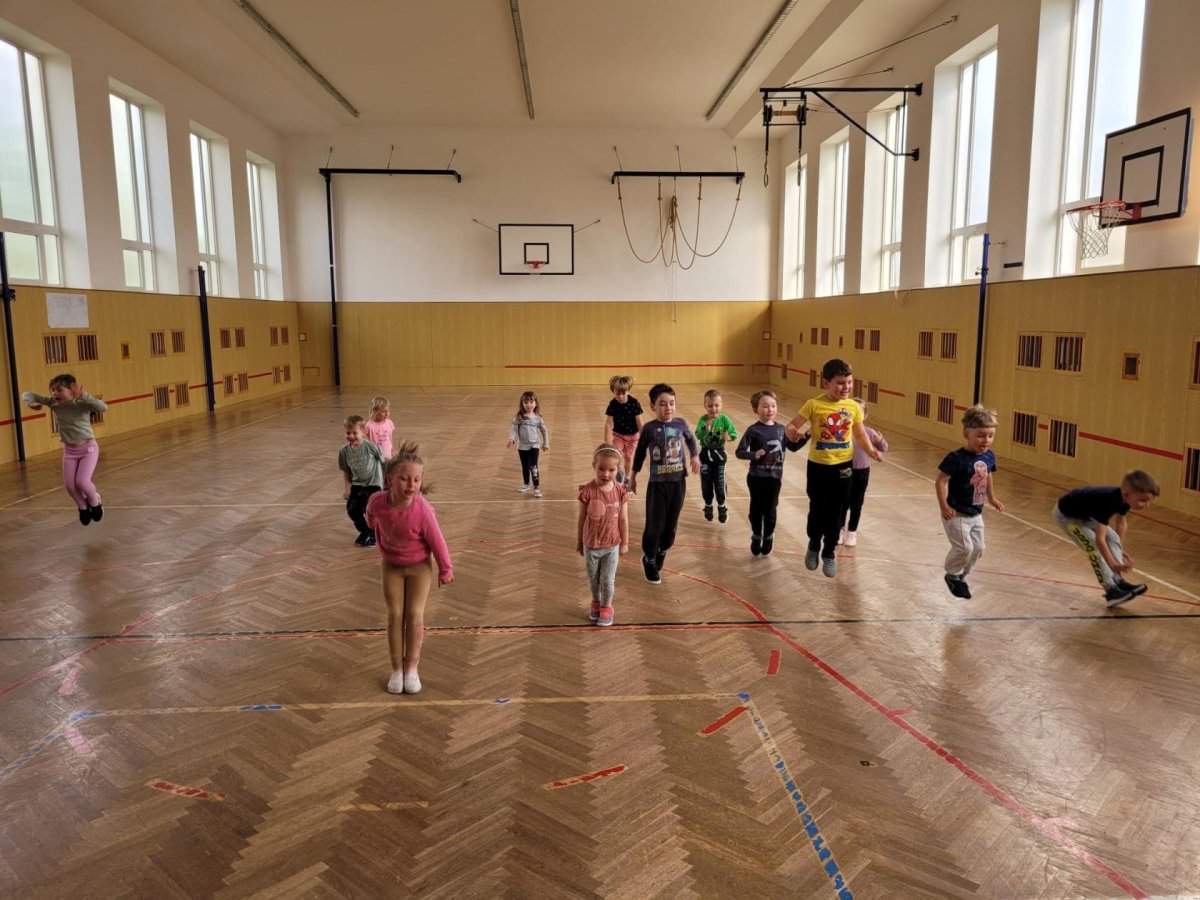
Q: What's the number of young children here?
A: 14